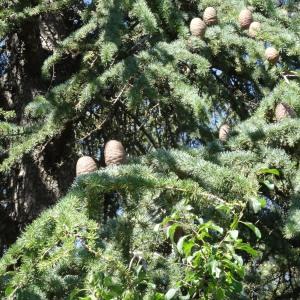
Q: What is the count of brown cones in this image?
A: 9